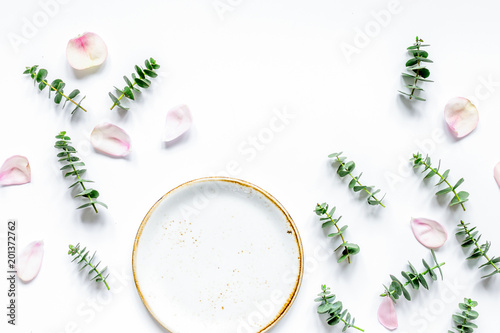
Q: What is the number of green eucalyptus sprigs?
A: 12